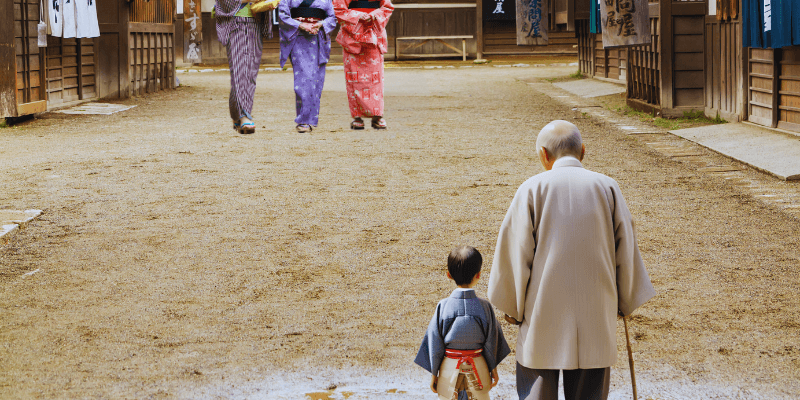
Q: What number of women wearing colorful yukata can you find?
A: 3